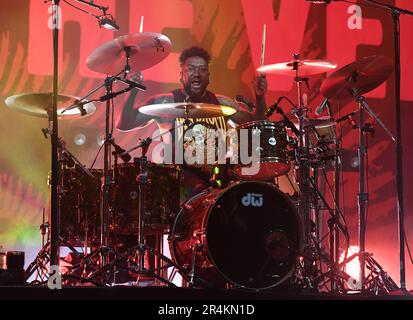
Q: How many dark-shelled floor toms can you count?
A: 2